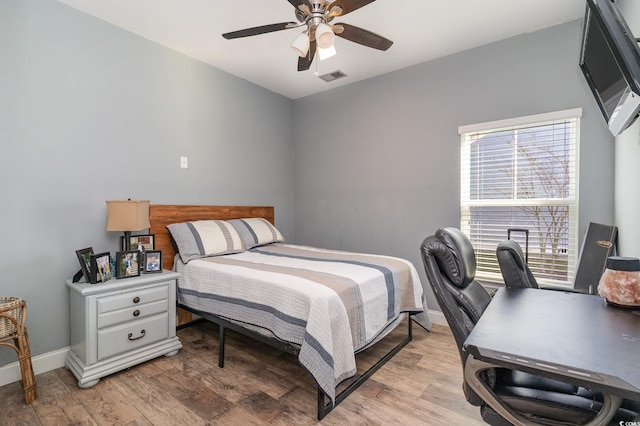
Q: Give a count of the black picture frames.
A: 5